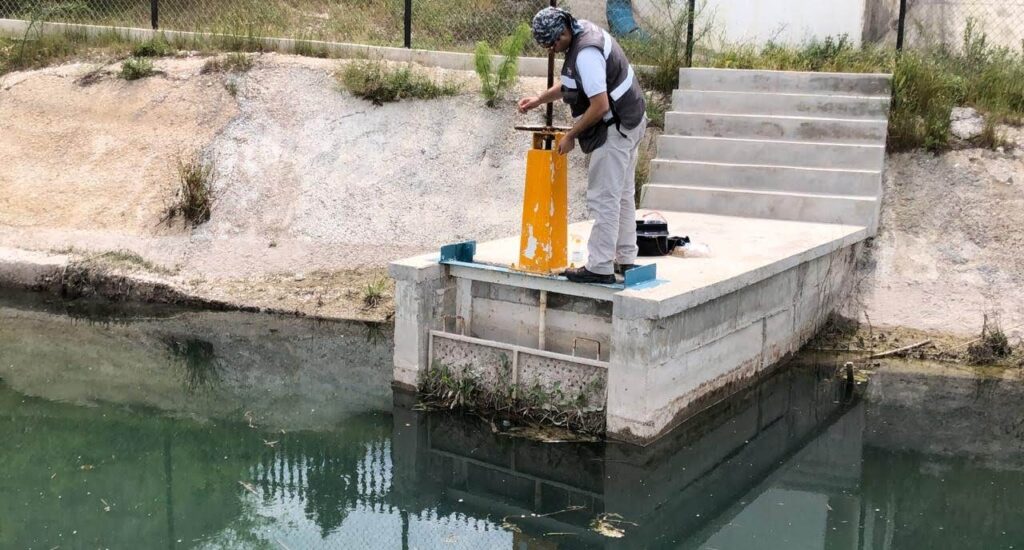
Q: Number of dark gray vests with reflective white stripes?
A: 1